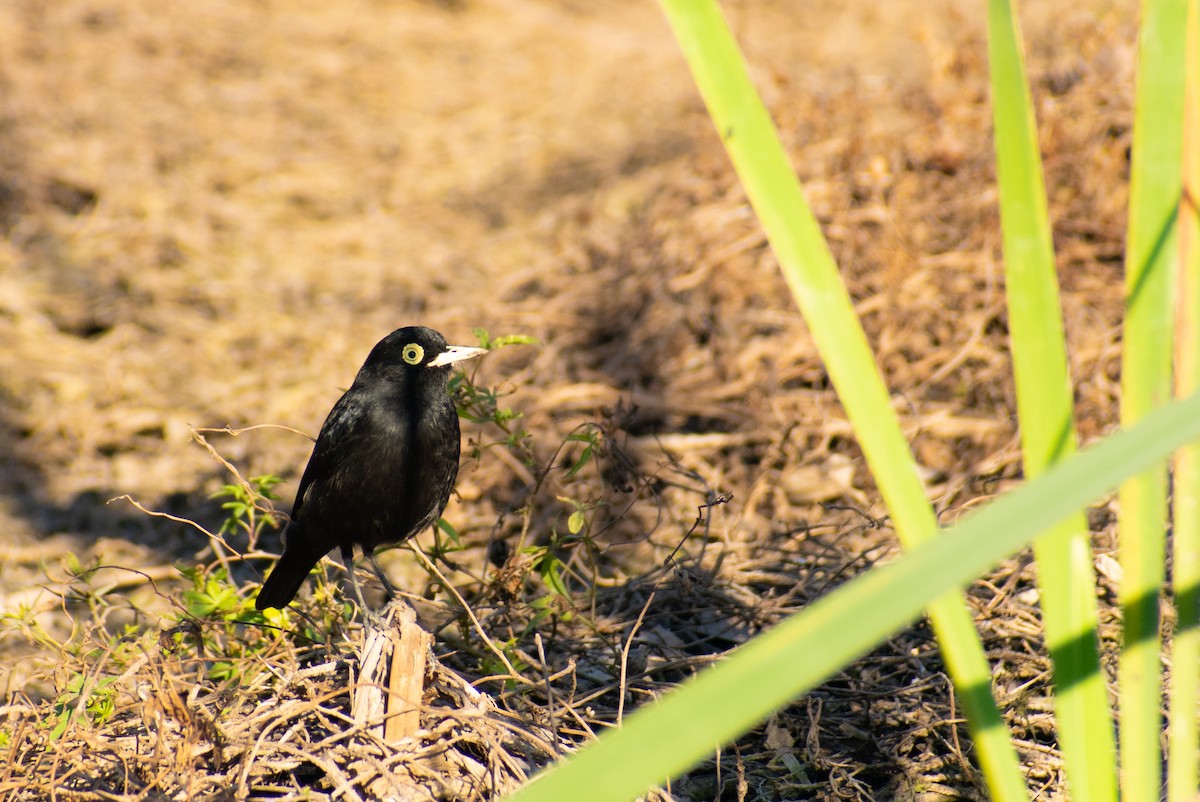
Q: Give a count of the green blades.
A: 5